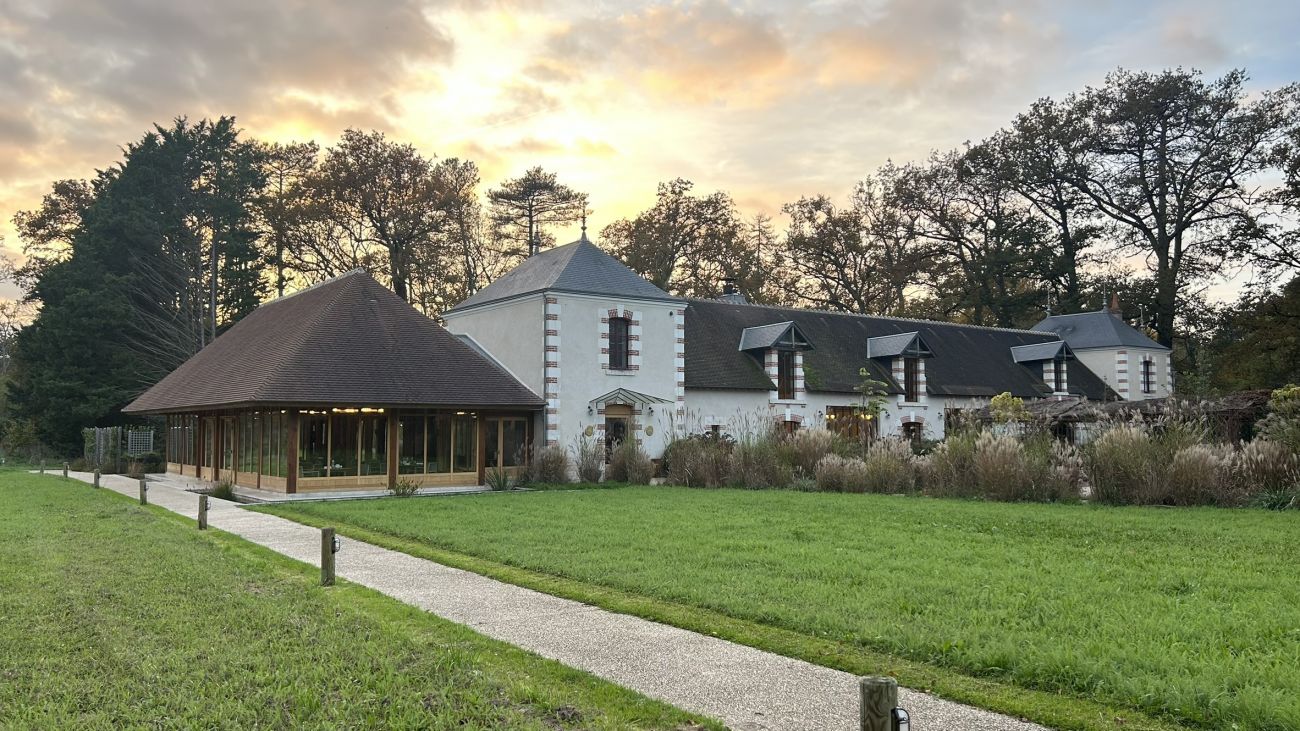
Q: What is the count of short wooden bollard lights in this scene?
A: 7